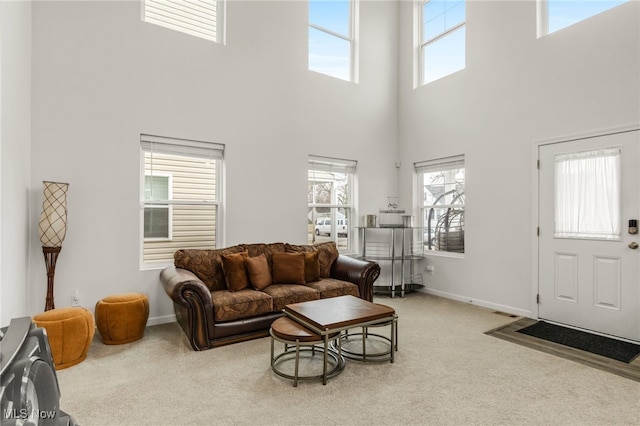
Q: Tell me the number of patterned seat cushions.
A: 3